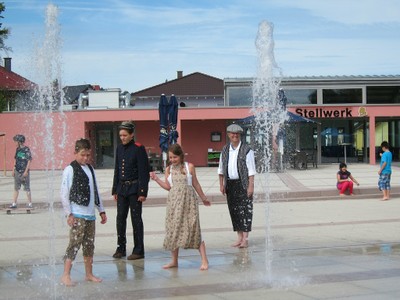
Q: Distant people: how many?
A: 3